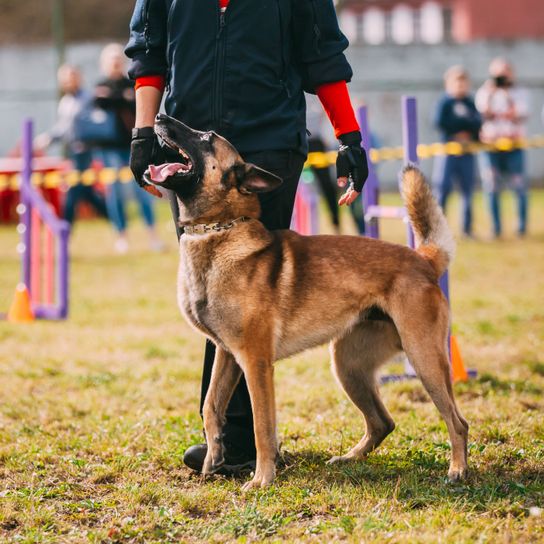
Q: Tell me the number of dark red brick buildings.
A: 1